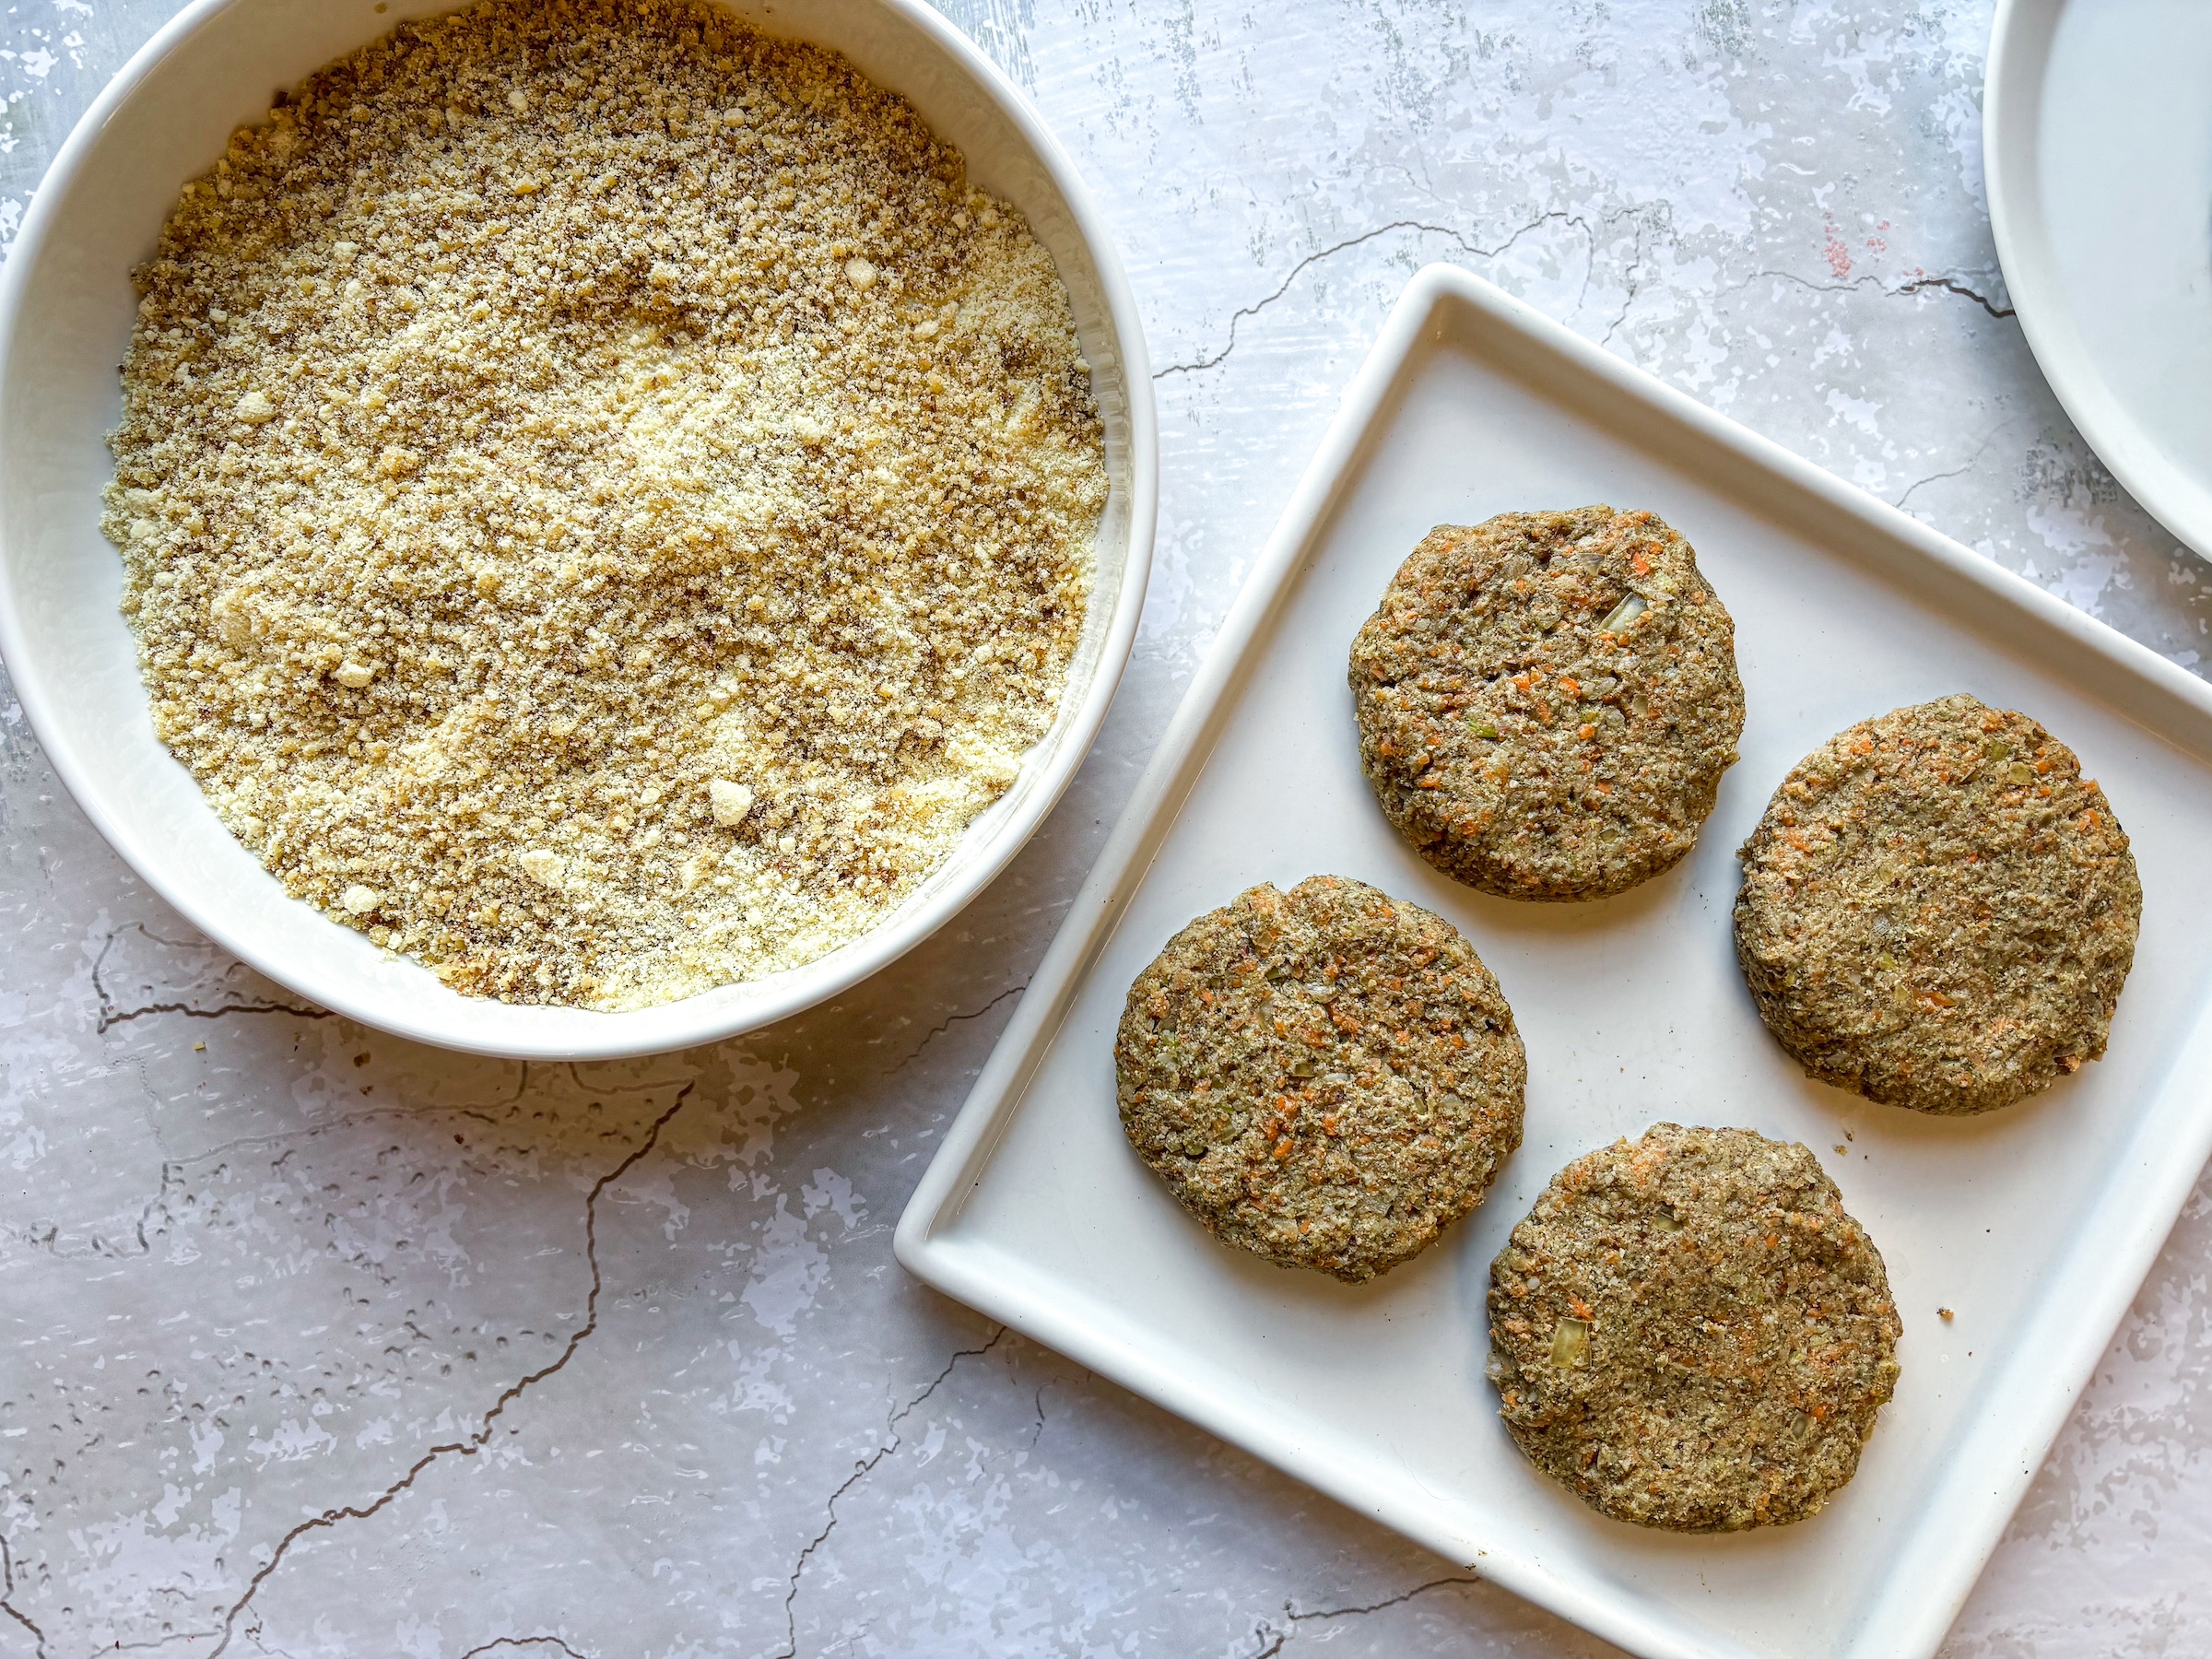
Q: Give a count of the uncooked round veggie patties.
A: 4